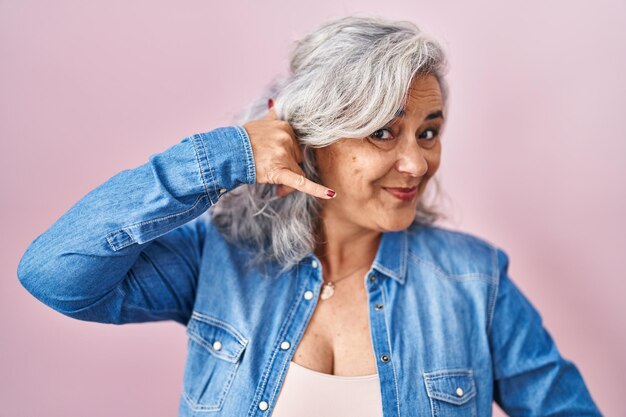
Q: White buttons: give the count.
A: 6